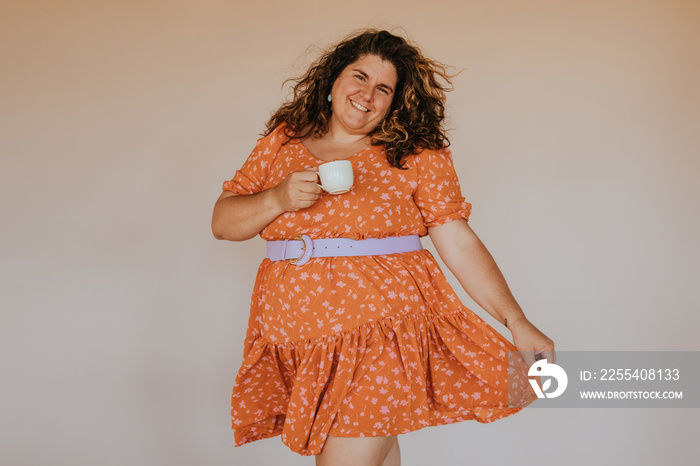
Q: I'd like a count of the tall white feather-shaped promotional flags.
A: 0